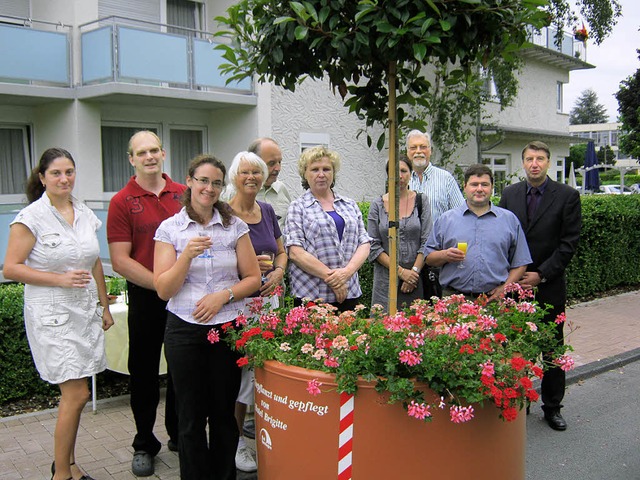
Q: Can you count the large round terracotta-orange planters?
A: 1